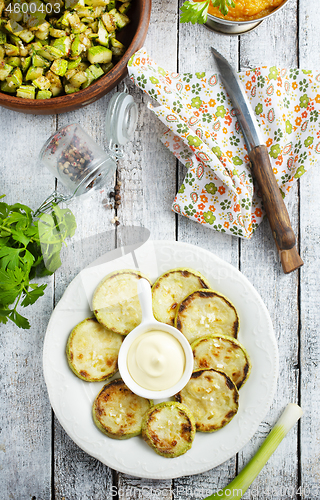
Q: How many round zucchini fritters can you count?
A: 8